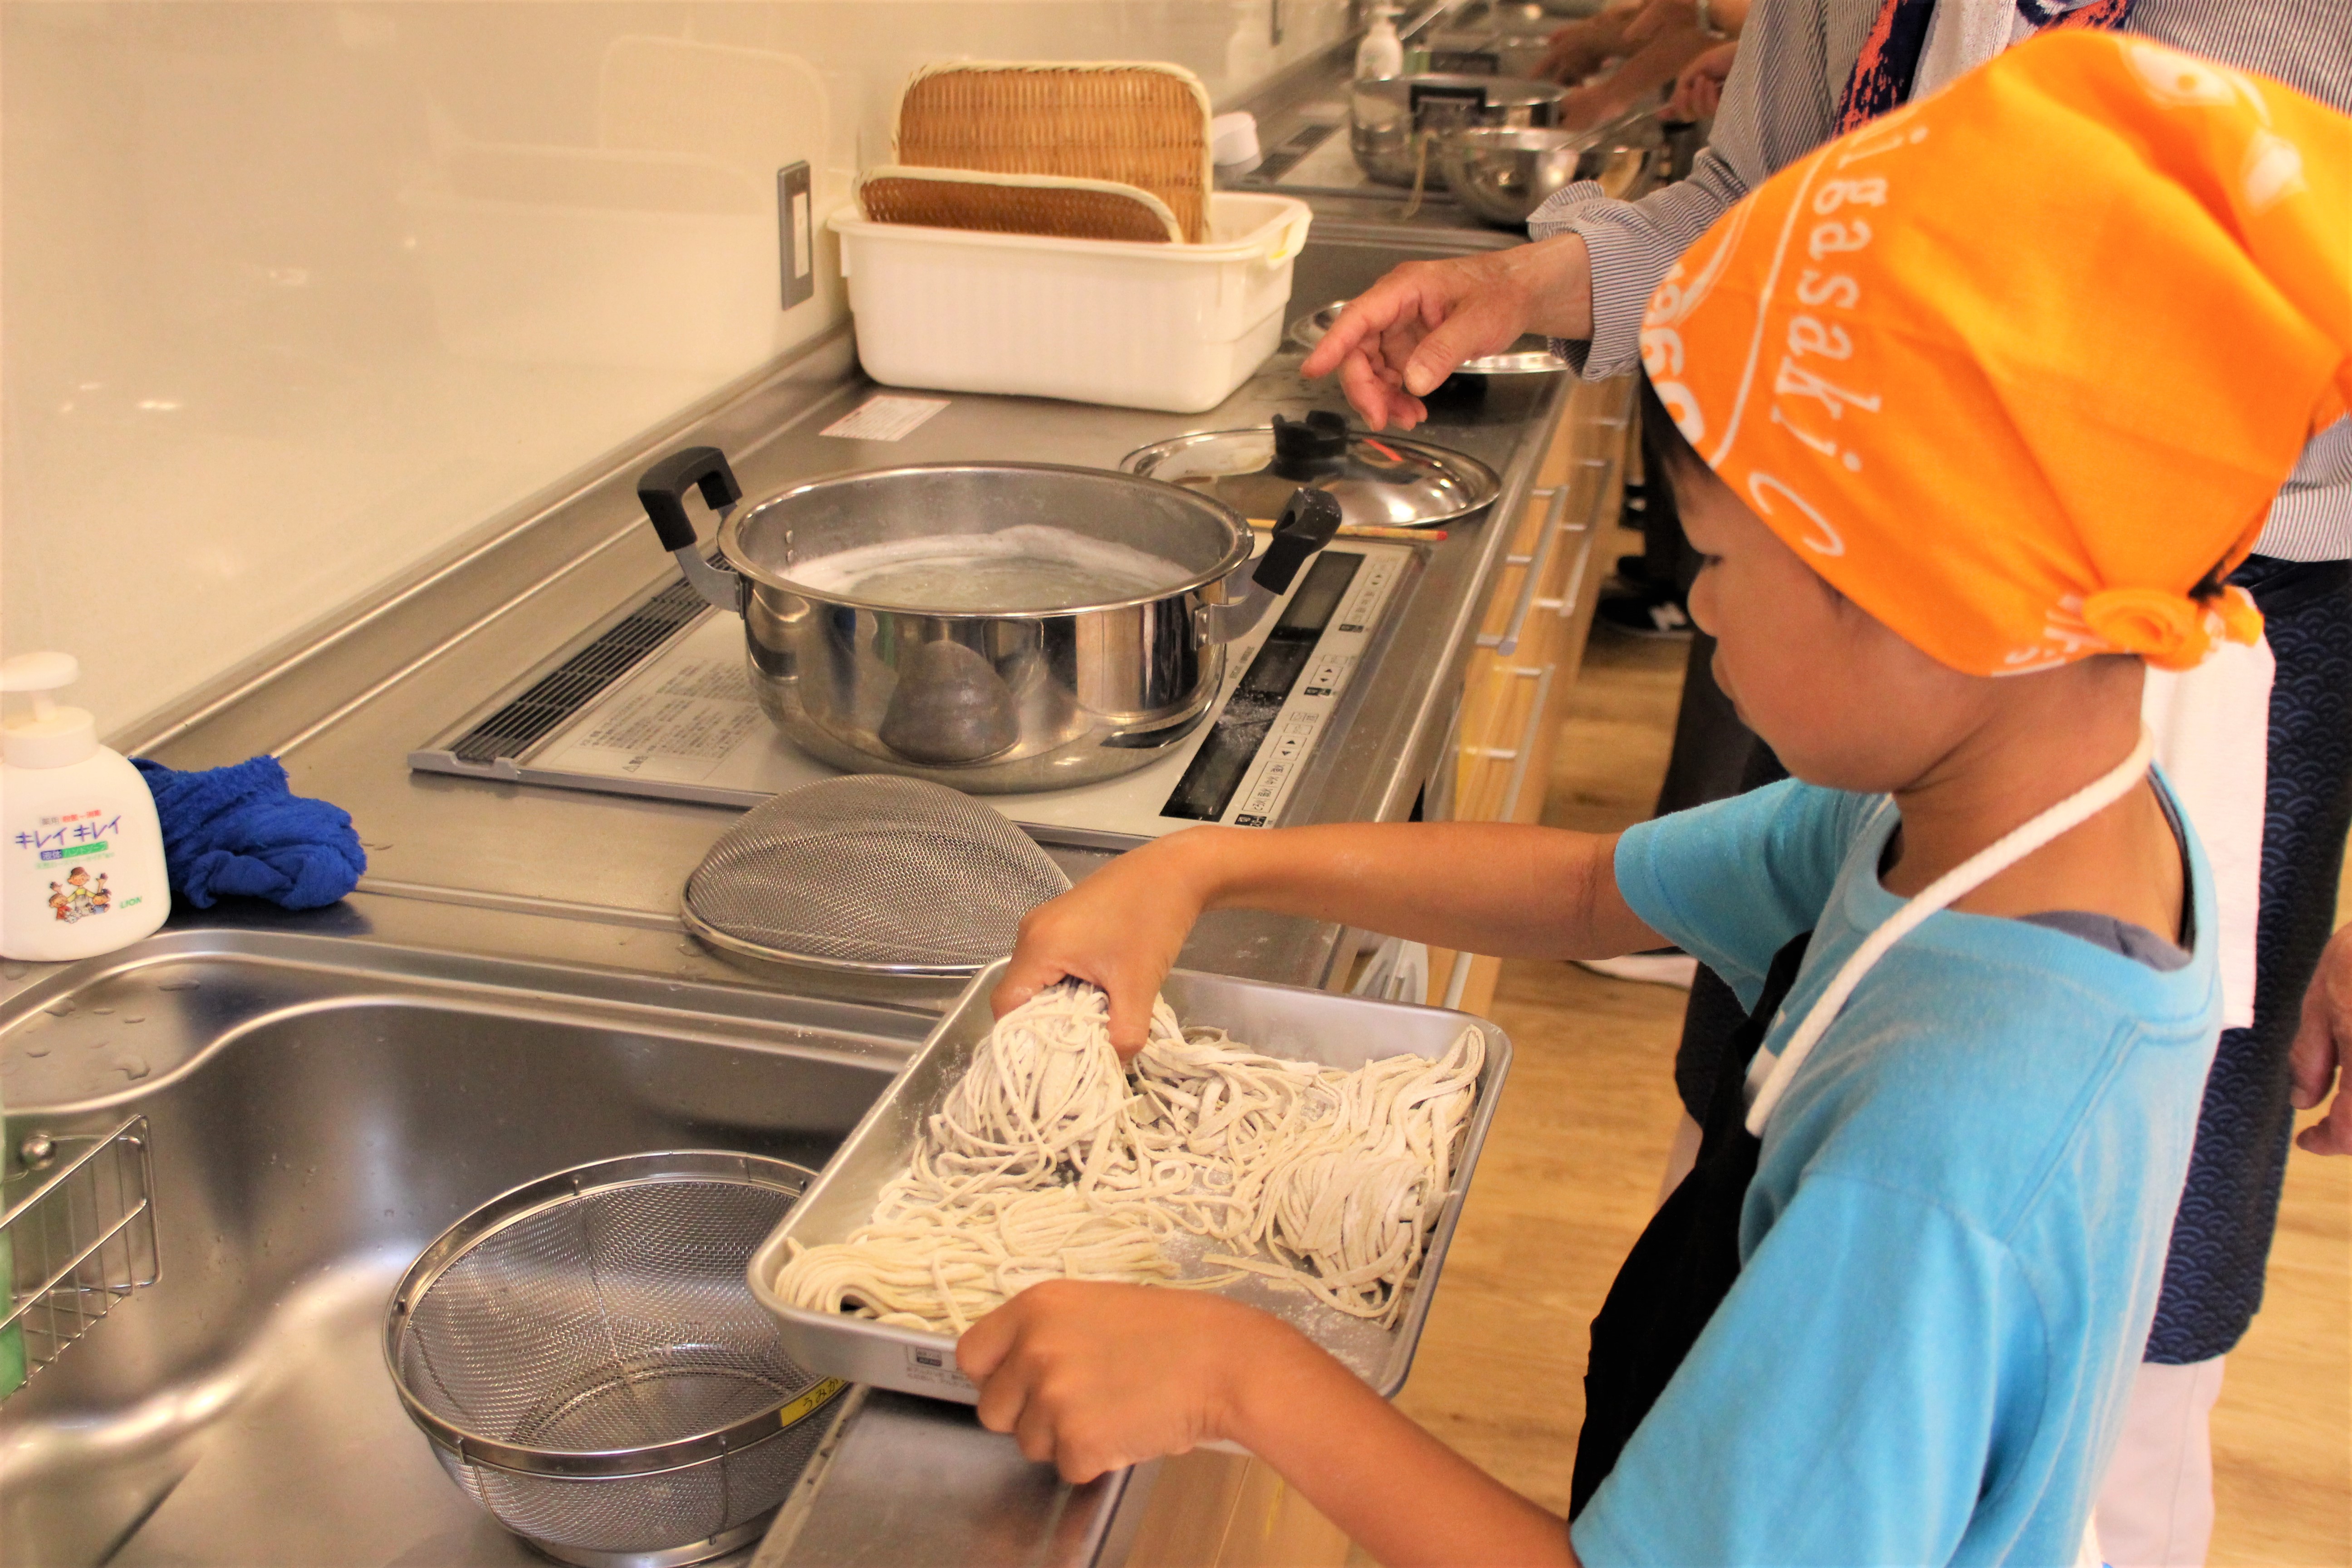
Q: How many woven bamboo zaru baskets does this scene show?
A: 2